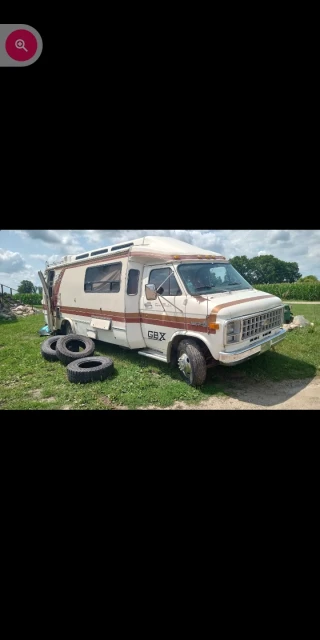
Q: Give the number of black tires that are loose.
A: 3